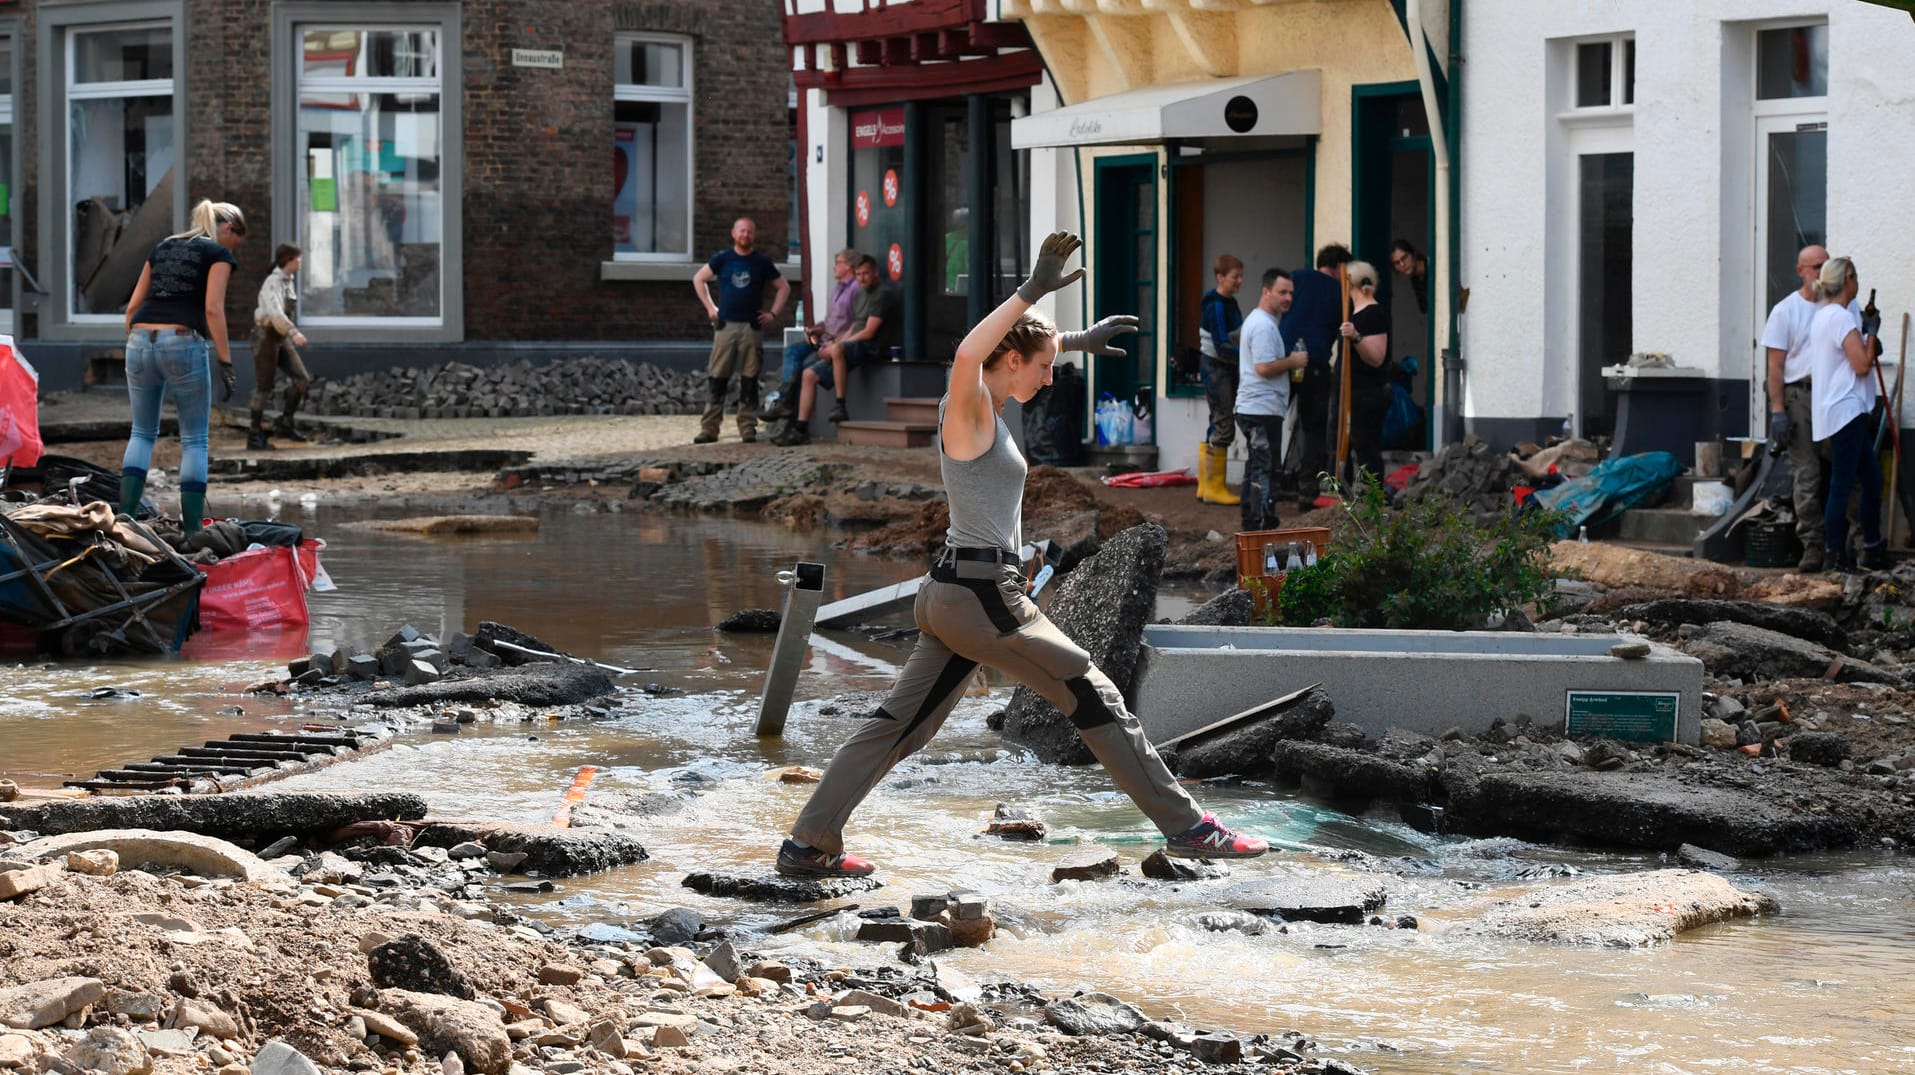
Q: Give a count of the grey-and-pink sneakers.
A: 2